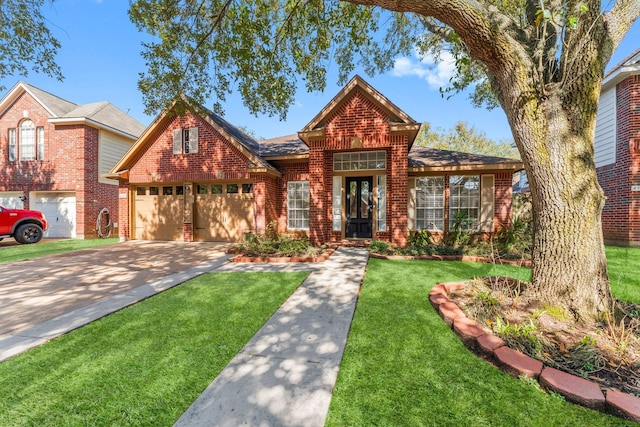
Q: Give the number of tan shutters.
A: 4